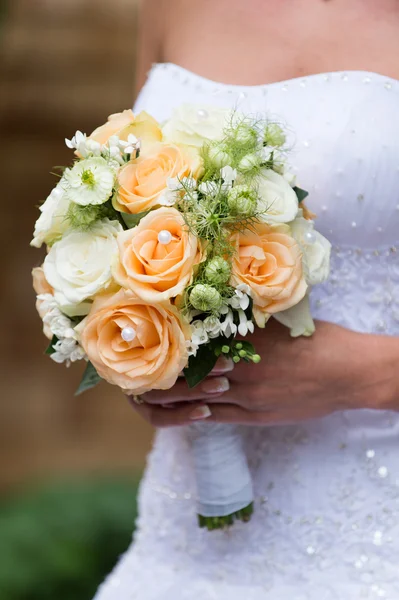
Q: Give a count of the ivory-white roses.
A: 5